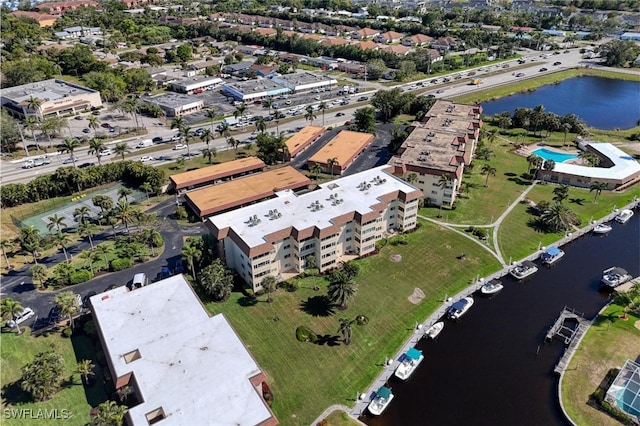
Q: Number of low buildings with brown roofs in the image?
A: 4